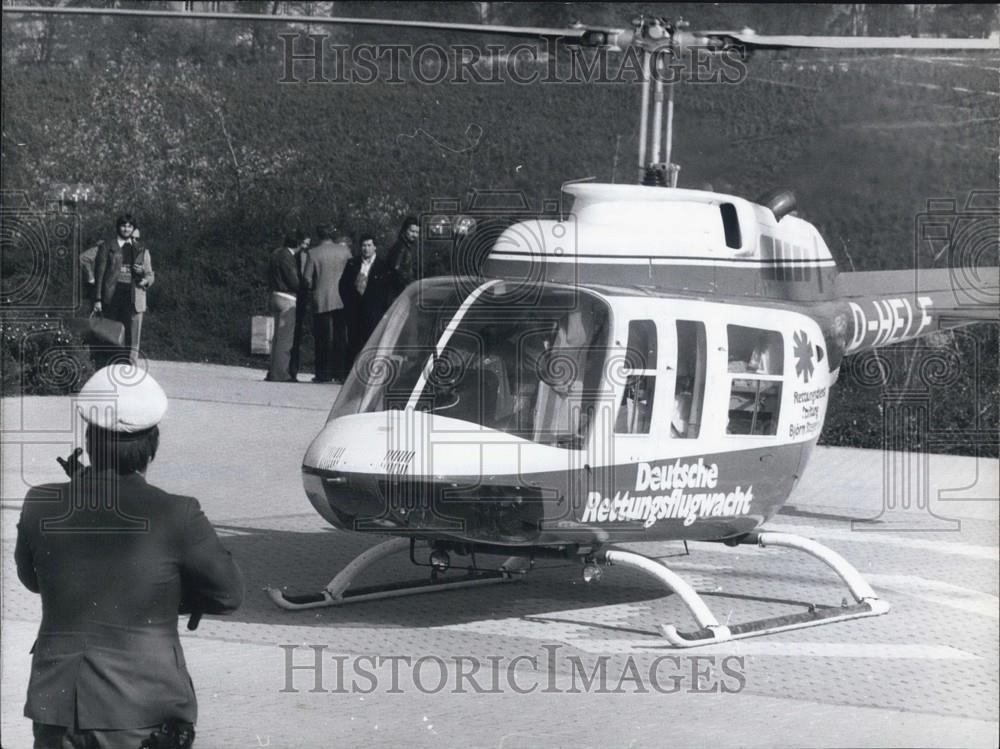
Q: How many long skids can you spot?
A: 2